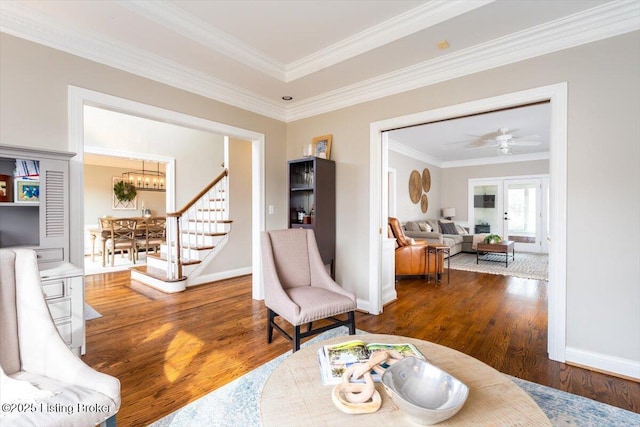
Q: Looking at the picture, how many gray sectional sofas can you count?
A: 1